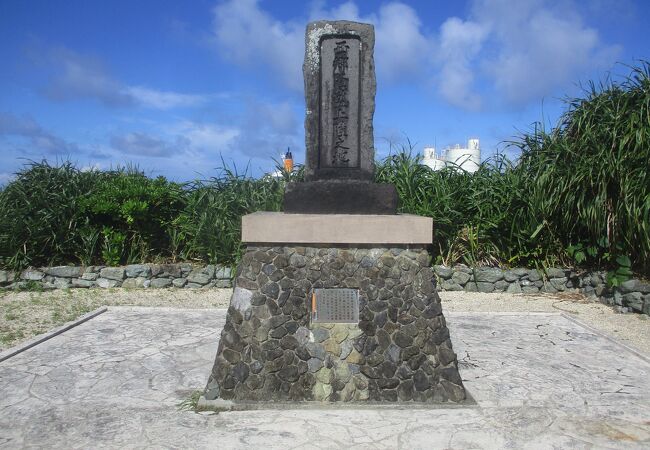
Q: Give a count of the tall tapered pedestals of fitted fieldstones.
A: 1